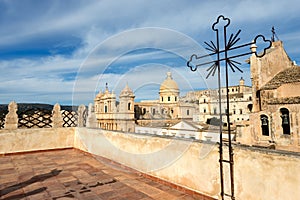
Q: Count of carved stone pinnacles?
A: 4